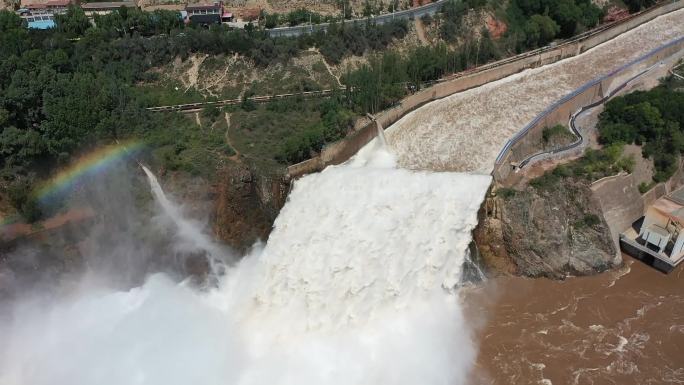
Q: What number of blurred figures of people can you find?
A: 0